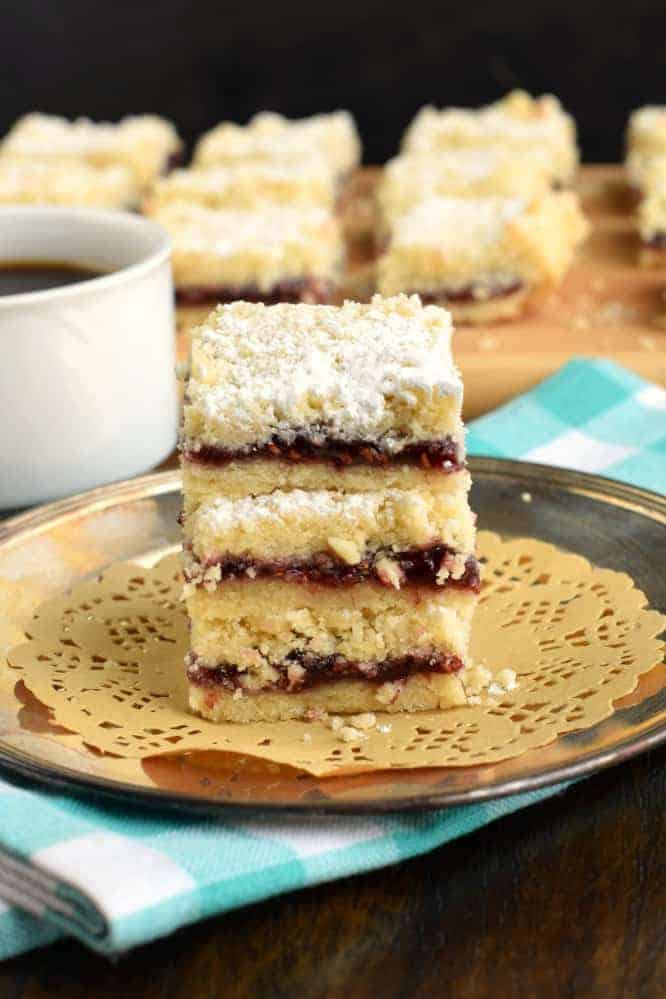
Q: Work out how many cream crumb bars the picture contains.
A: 14